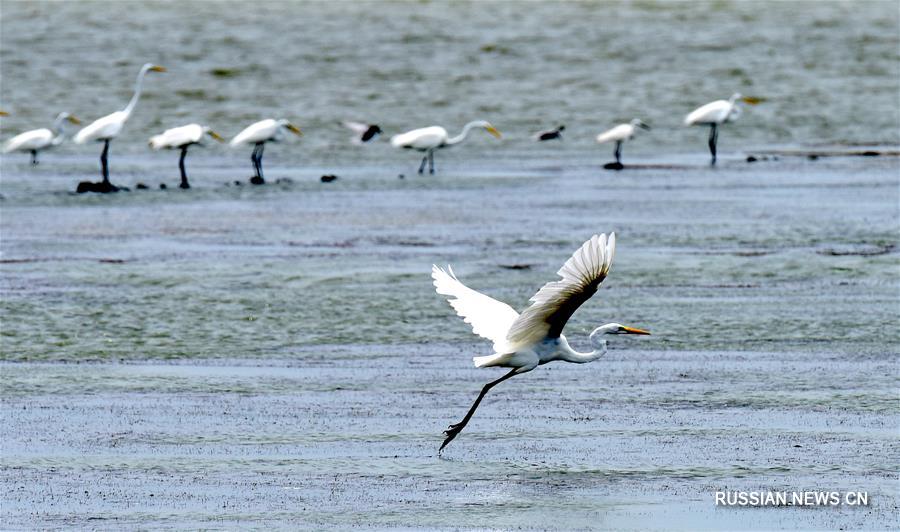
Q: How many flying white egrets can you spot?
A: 1